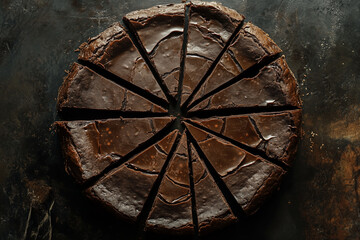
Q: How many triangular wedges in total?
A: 12